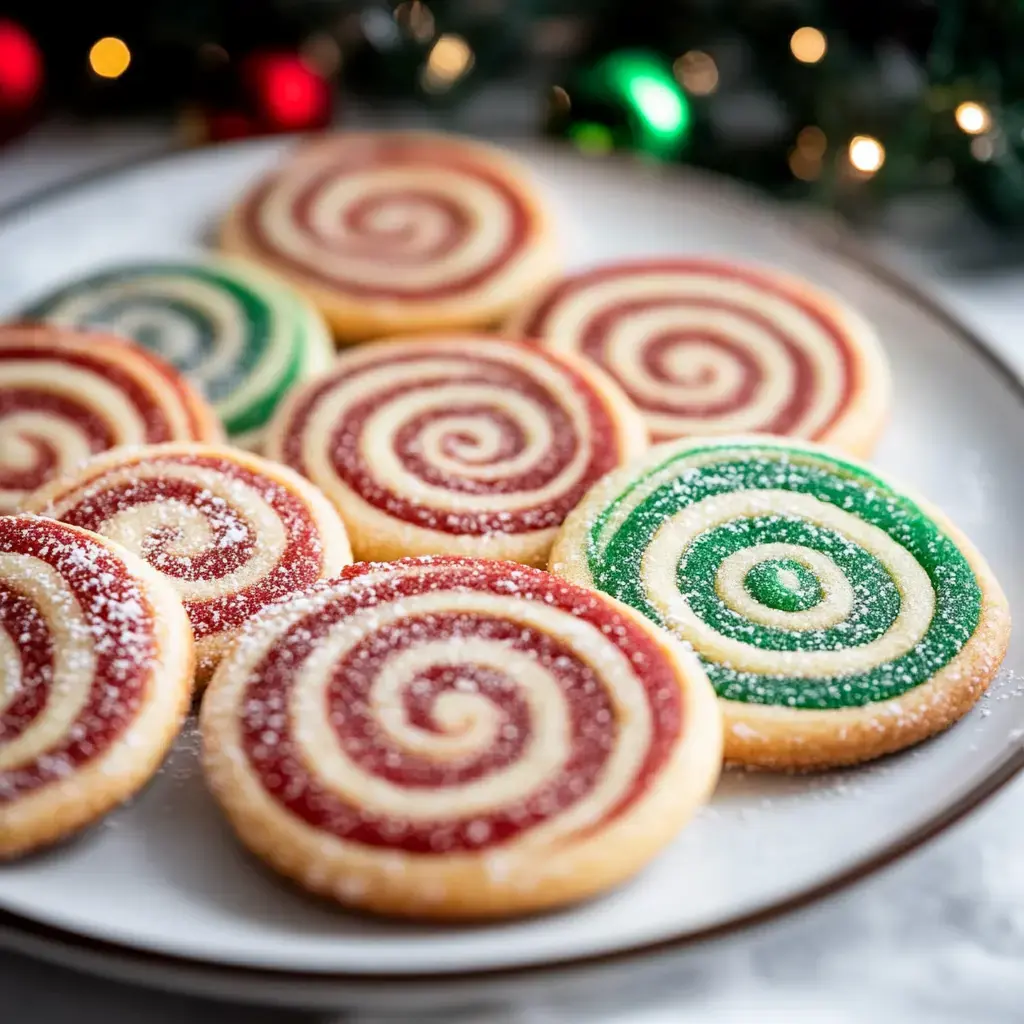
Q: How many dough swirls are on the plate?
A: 9